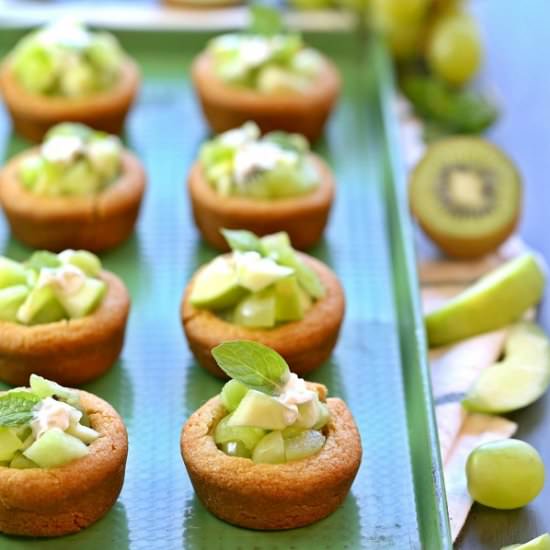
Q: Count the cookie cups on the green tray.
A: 8